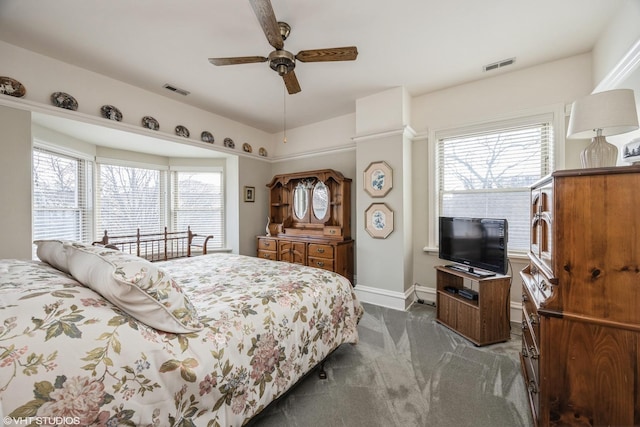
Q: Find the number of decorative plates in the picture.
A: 9